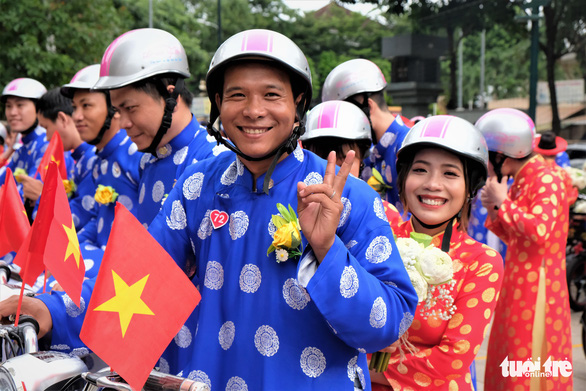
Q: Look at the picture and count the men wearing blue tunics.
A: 6